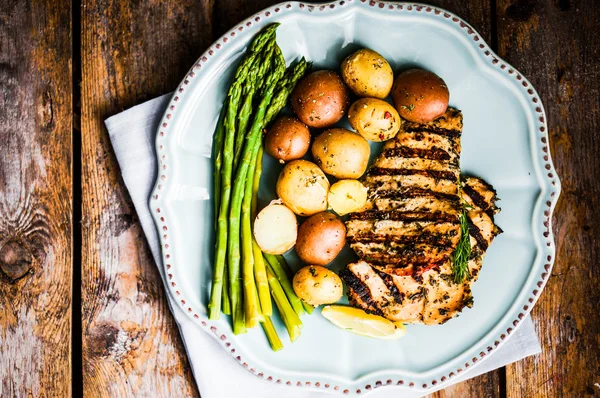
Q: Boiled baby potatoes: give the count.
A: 11